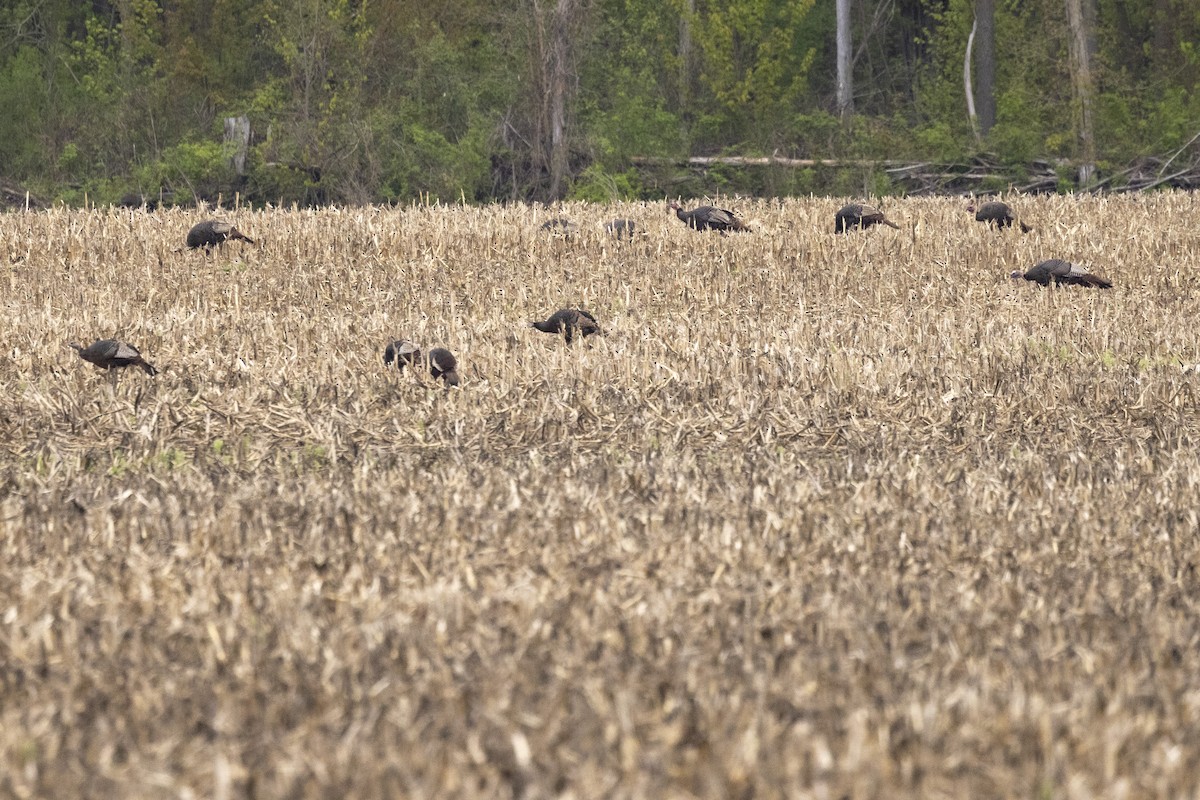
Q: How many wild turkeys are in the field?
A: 11